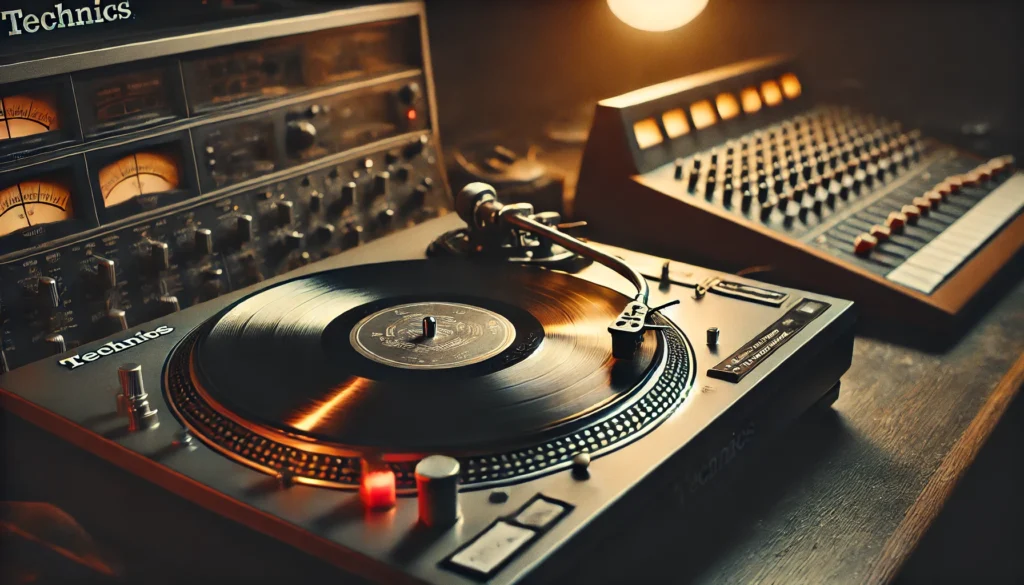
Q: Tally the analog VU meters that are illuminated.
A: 3